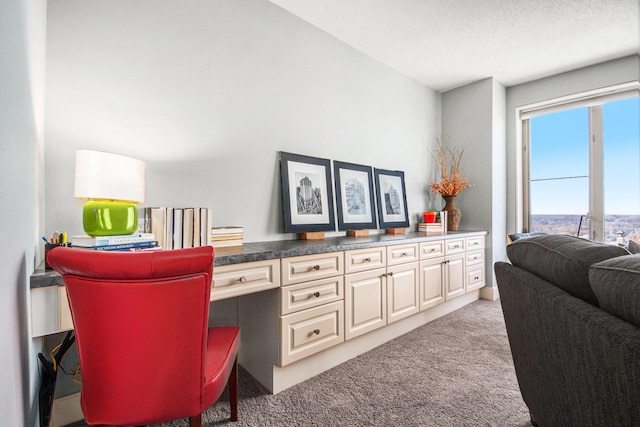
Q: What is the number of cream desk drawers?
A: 11